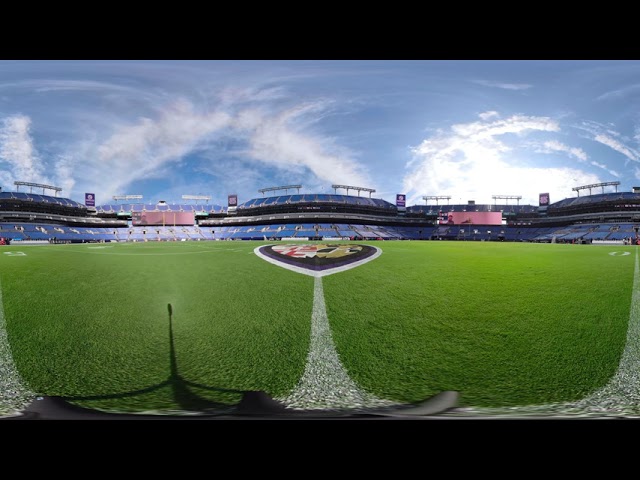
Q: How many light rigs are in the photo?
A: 8